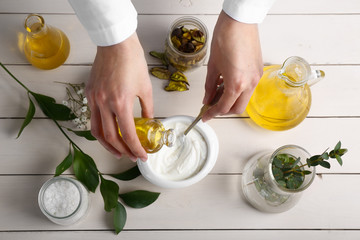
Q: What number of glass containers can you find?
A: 6